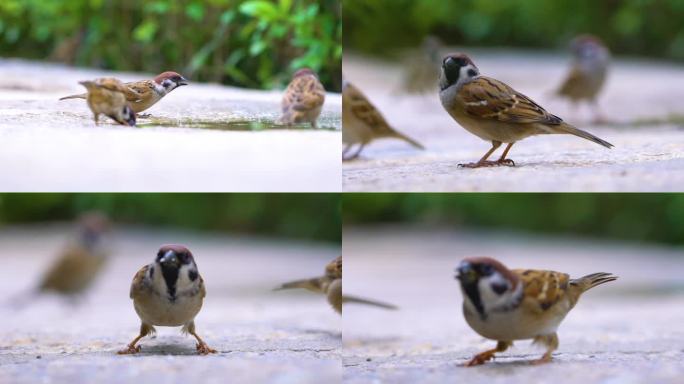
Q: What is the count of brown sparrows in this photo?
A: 11